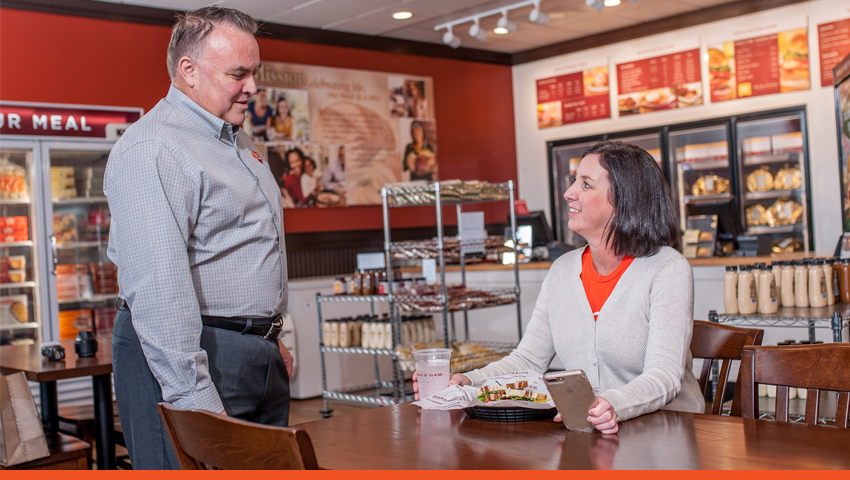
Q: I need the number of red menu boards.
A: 4